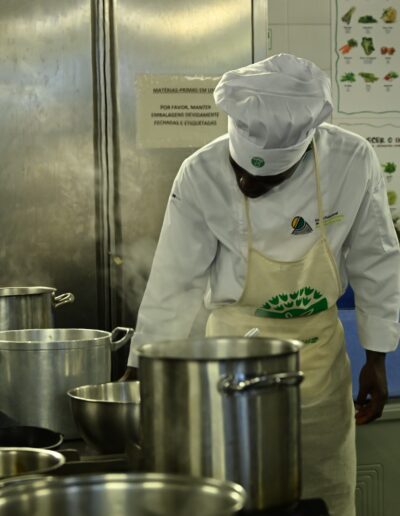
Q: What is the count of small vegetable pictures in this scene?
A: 11